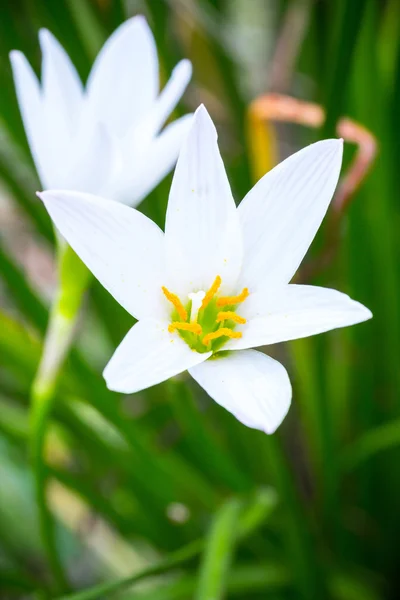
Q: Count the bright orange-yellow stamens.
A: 6